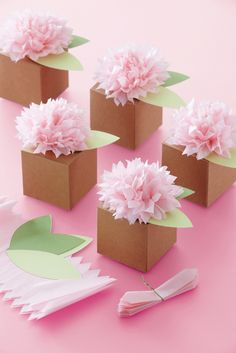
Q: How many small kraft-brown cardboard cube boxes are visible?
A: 5